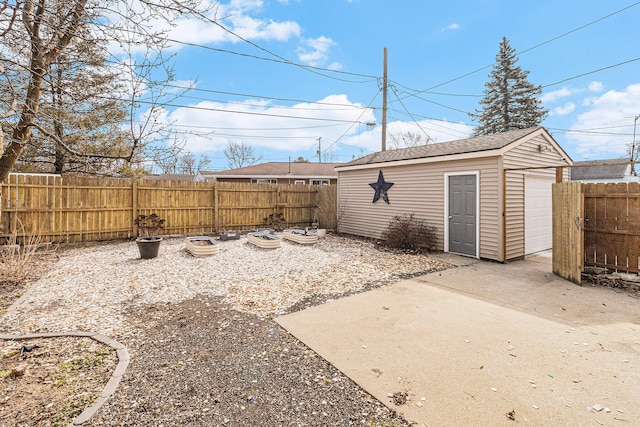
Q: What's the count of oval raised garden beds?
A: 3